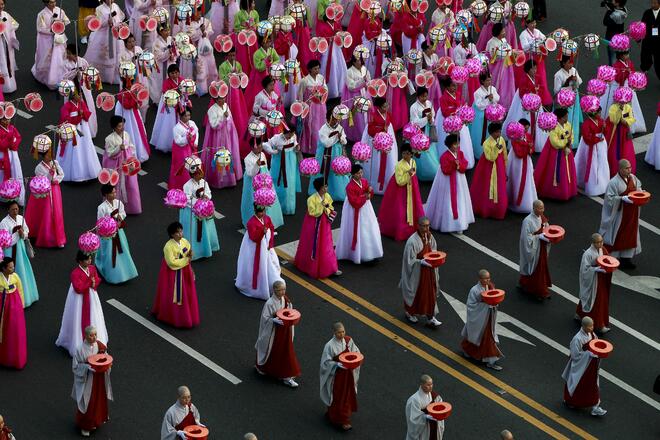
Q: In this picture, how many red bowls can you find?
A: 11